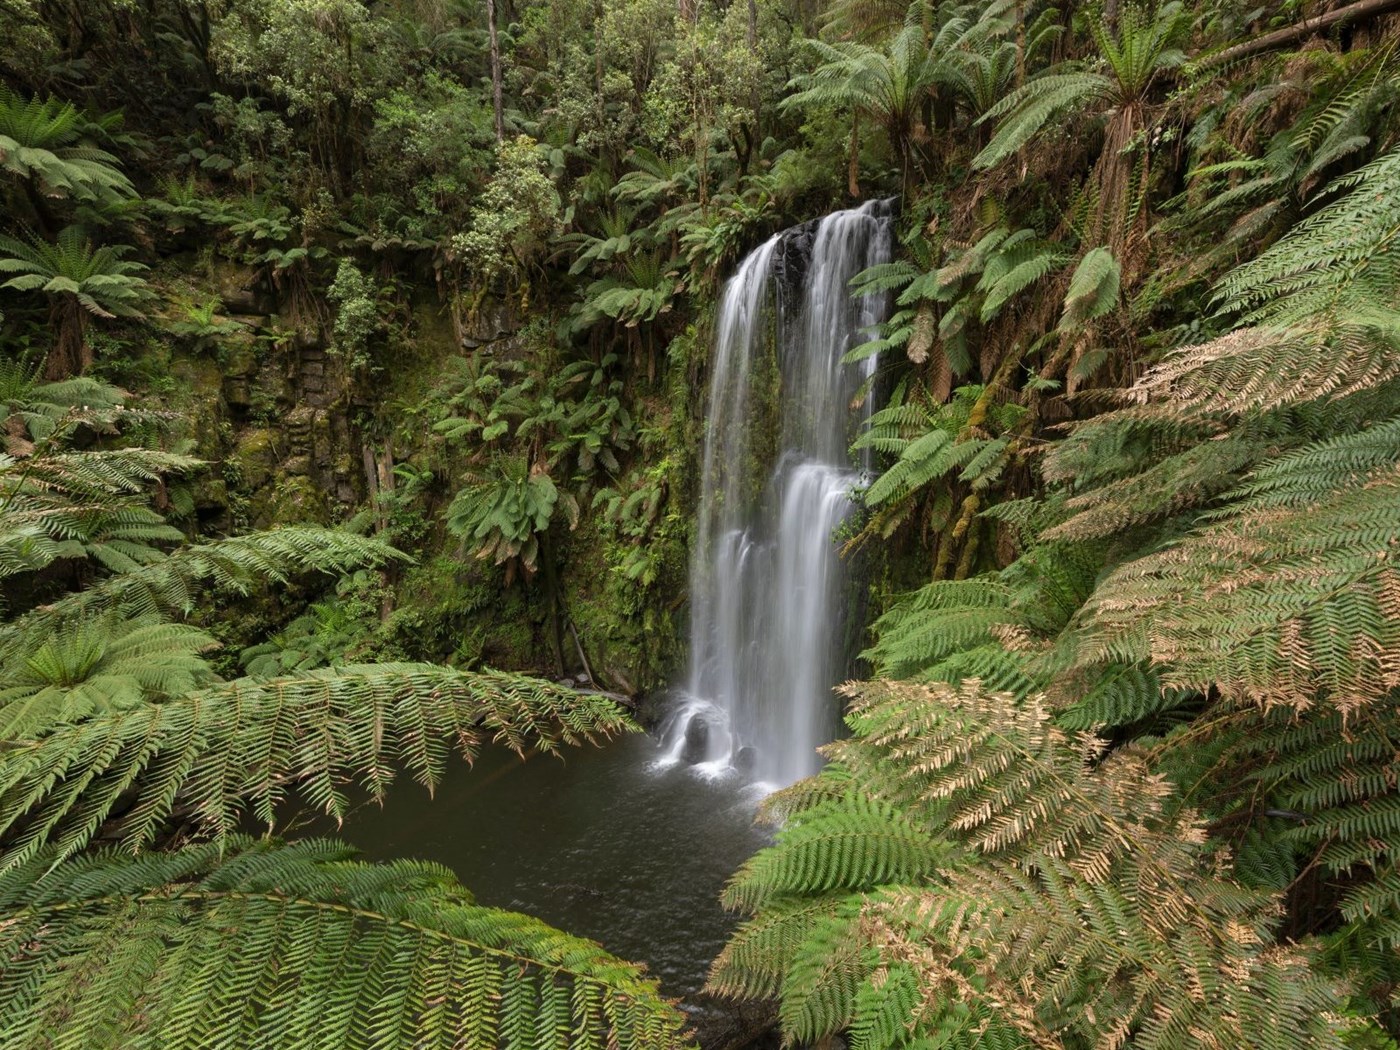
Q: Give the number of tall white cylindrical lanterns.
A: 0